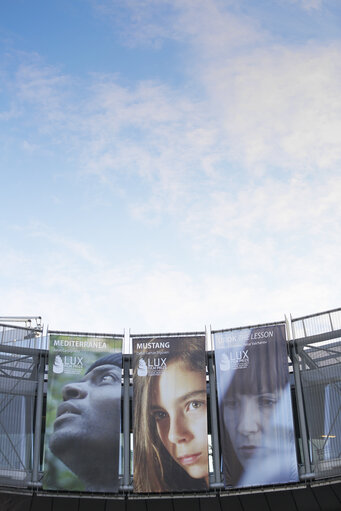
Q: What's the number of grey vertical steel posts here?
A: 4